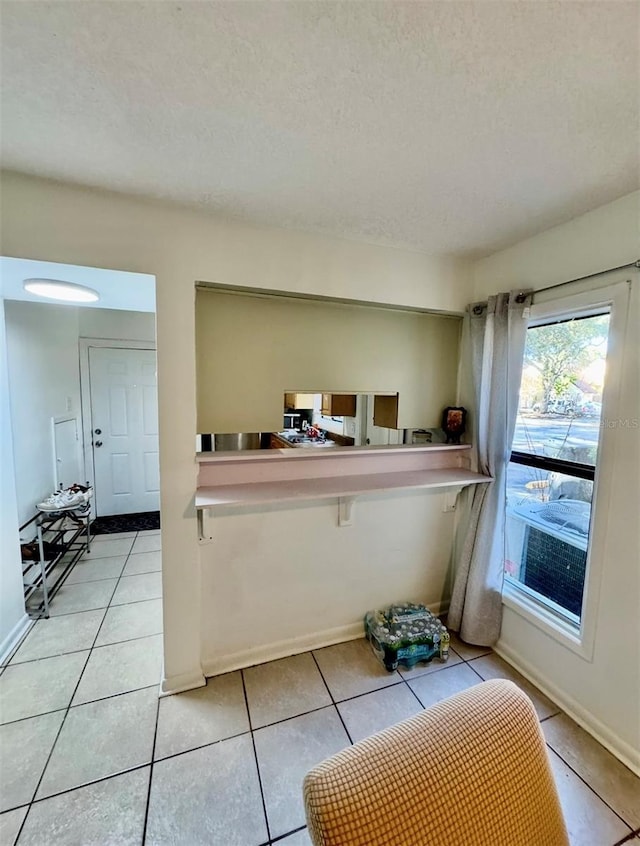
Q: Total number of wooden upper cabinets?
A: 3